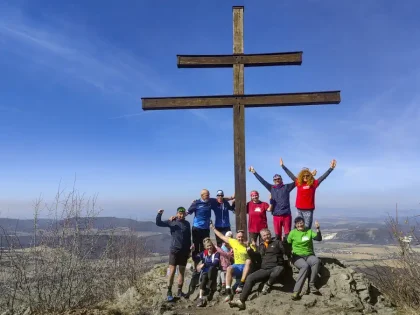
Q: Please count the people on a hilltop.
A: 11